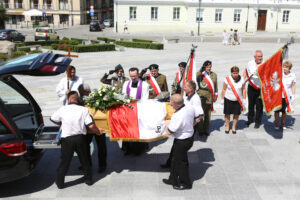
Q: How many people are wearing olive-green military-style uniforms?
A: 4